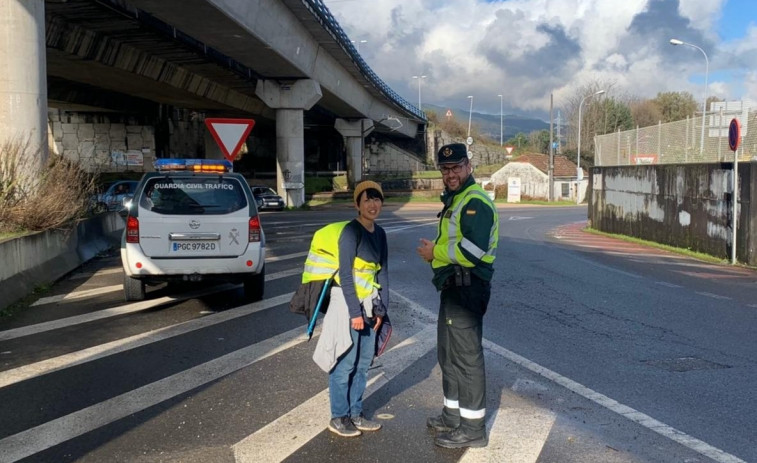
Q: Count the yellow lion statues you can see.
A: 0